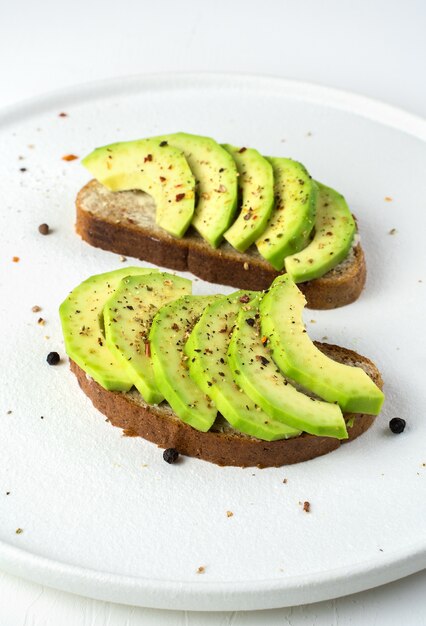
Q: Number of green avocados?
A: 11